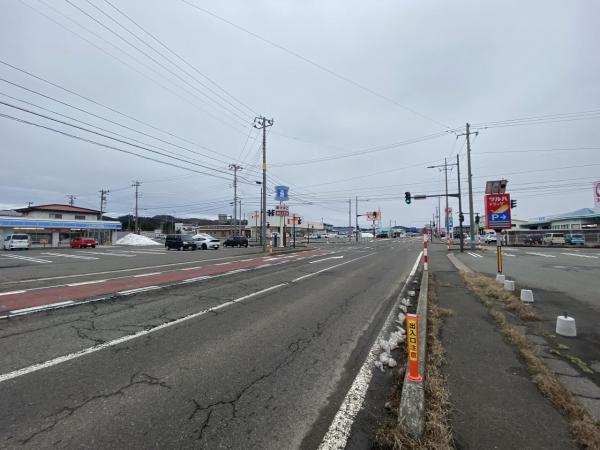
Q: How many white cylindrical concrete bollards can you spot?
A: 4